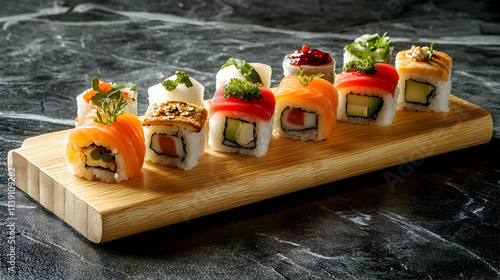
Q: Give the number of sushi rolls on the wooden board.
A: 11